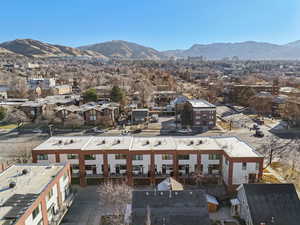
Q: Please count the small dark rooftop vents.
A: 10